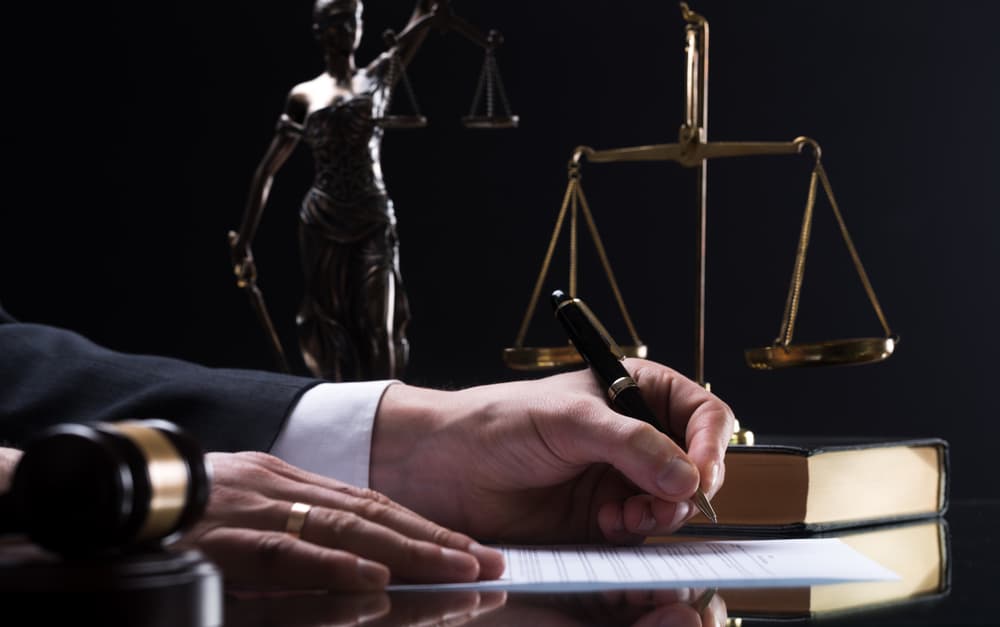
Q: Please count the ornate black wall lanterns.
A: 0